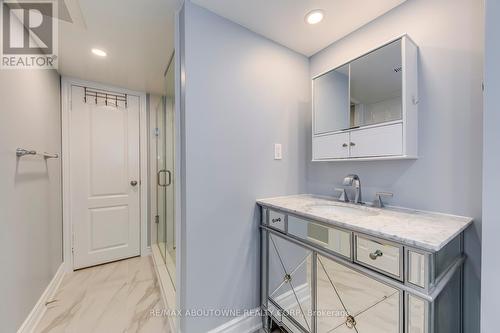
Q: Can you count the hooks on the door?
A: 5